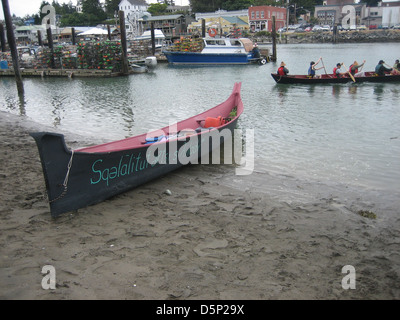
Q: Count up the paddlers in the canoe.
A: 6